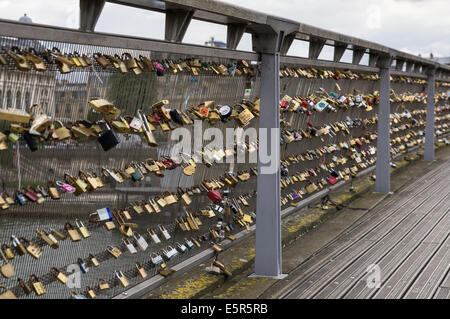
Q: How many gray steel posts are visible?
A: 3